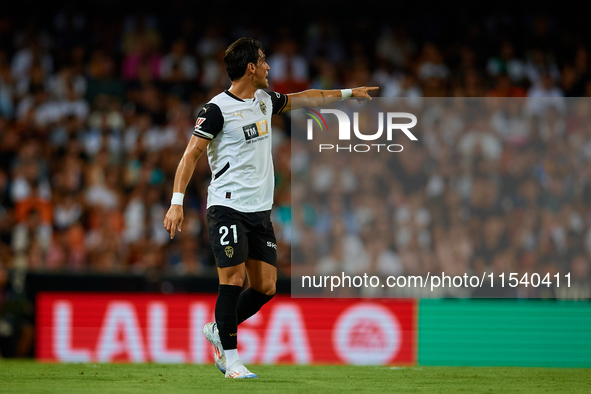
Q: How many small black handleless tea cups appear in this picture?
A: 0